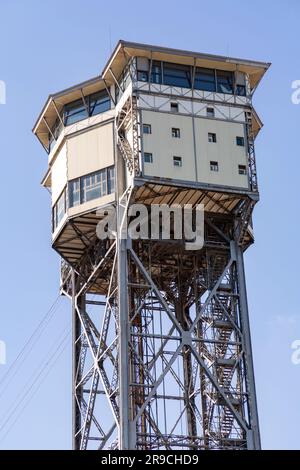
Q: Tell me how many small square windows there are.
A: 10